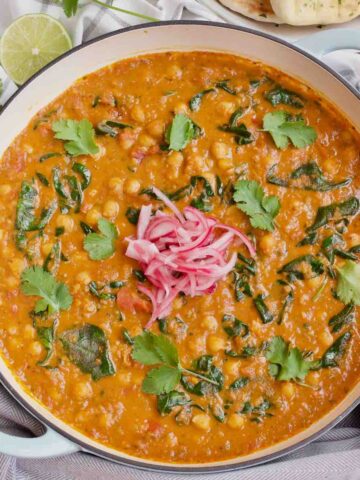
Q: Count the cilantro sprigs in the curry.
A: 9